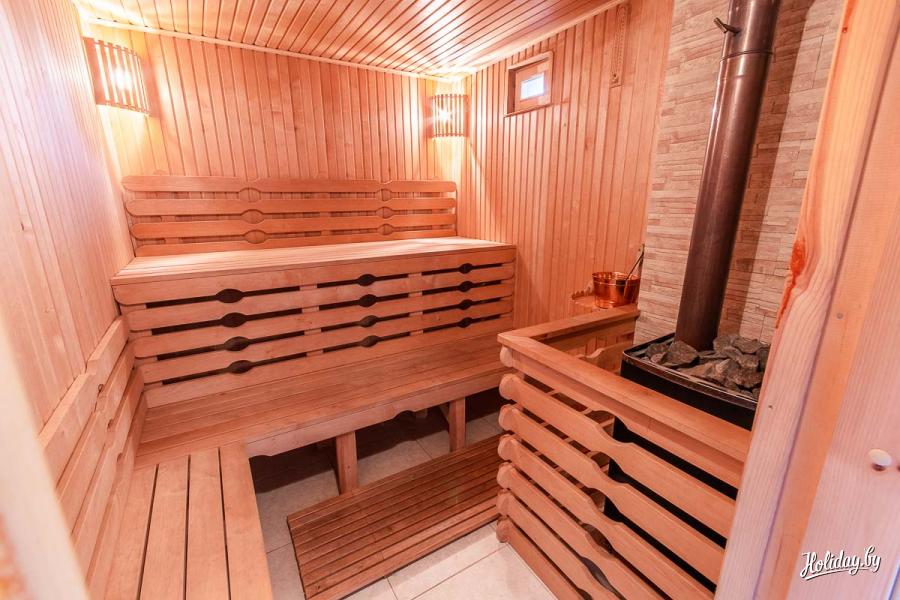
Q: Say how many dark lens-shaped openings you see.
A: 12